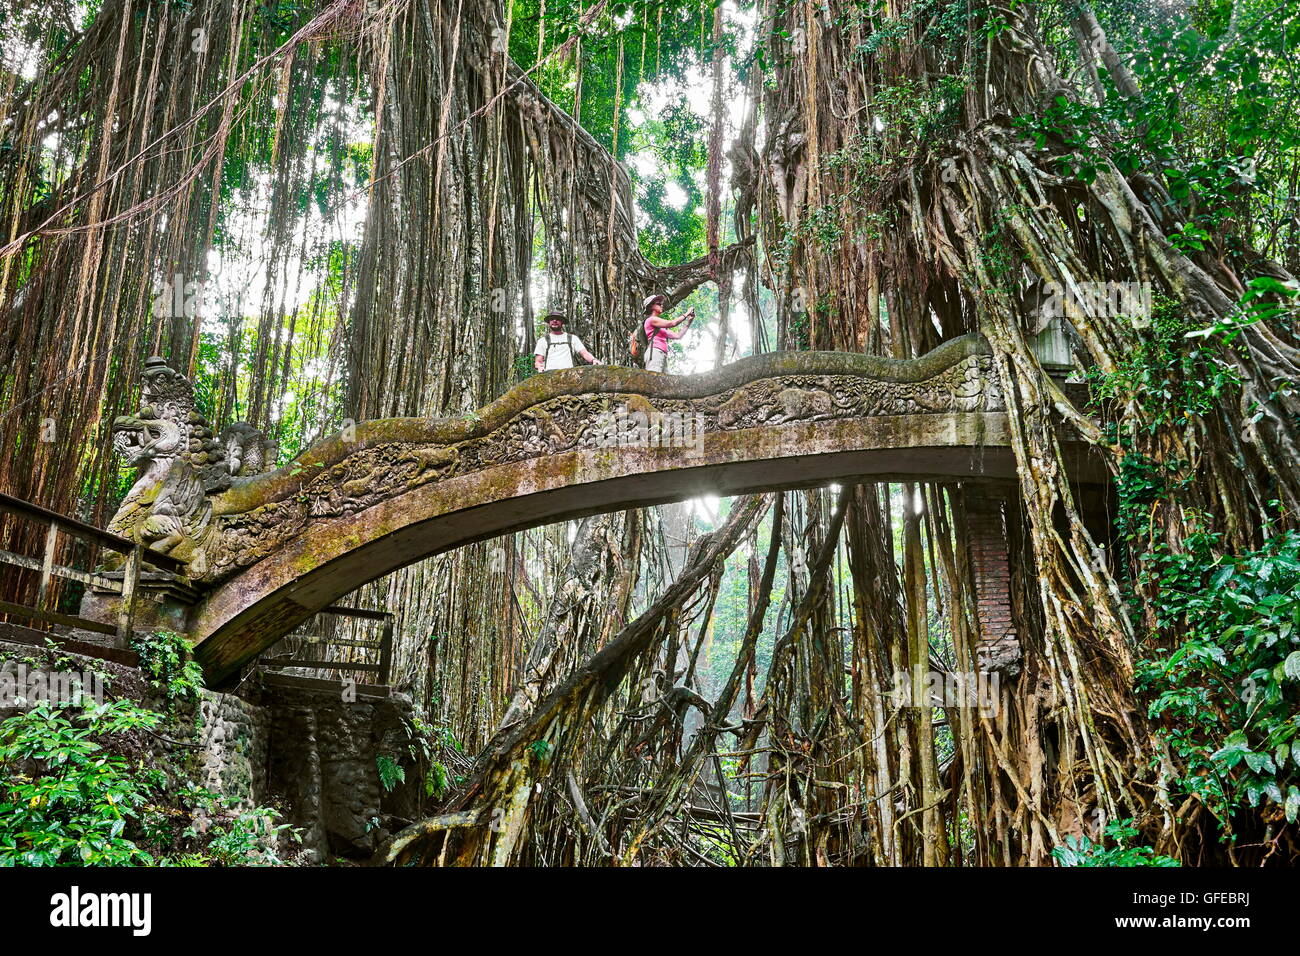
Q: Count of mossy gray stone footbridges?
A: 1